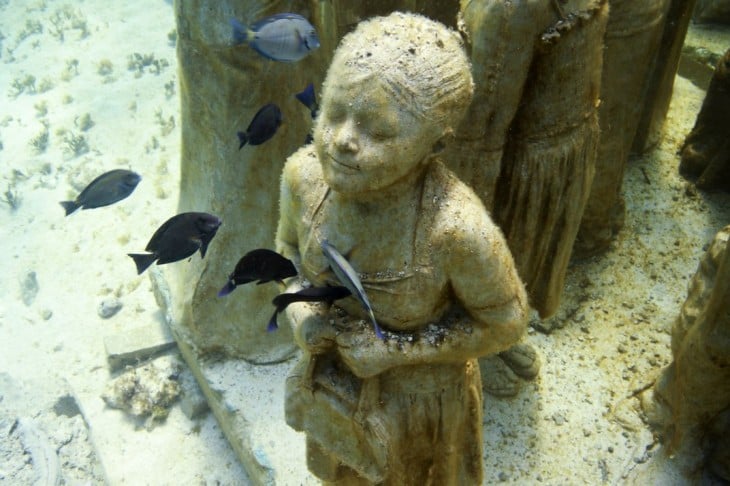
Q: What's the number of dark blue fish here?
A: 6